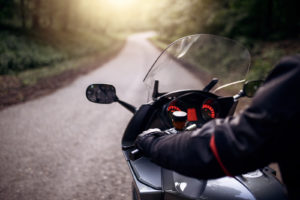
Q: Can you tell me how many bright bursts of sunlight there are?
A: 1